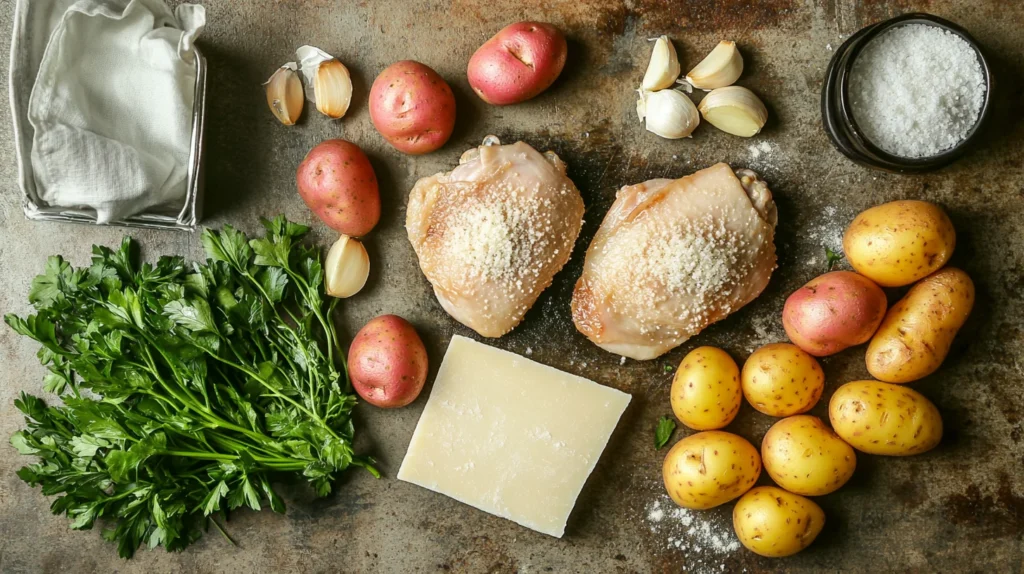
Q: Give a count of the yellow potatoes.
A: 8